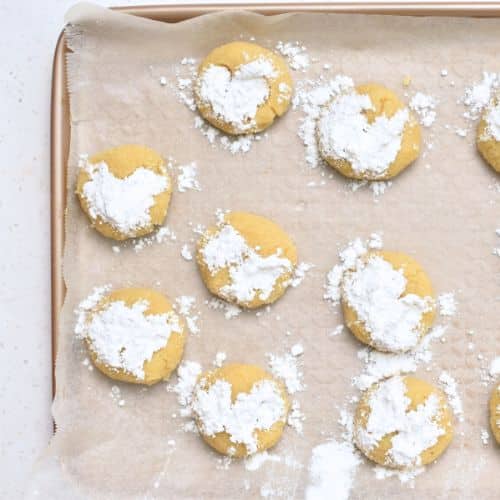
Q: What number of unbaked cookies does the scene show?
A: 10